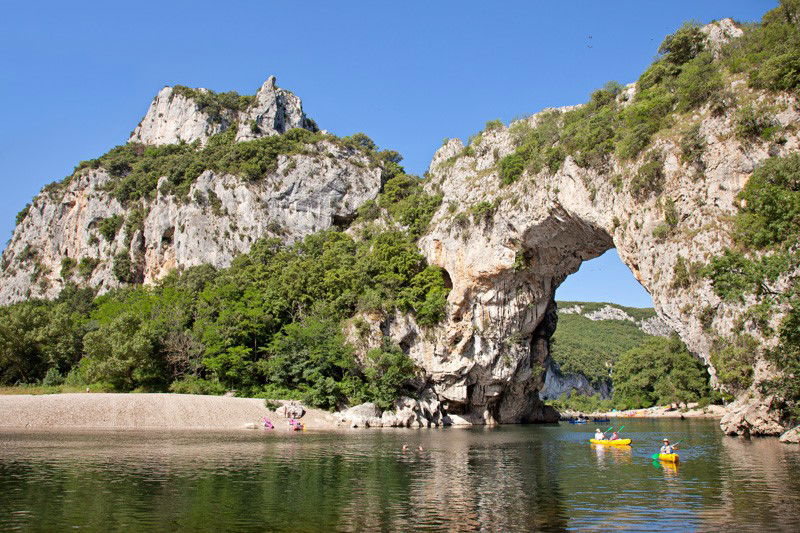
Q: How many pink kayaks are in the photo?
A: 2